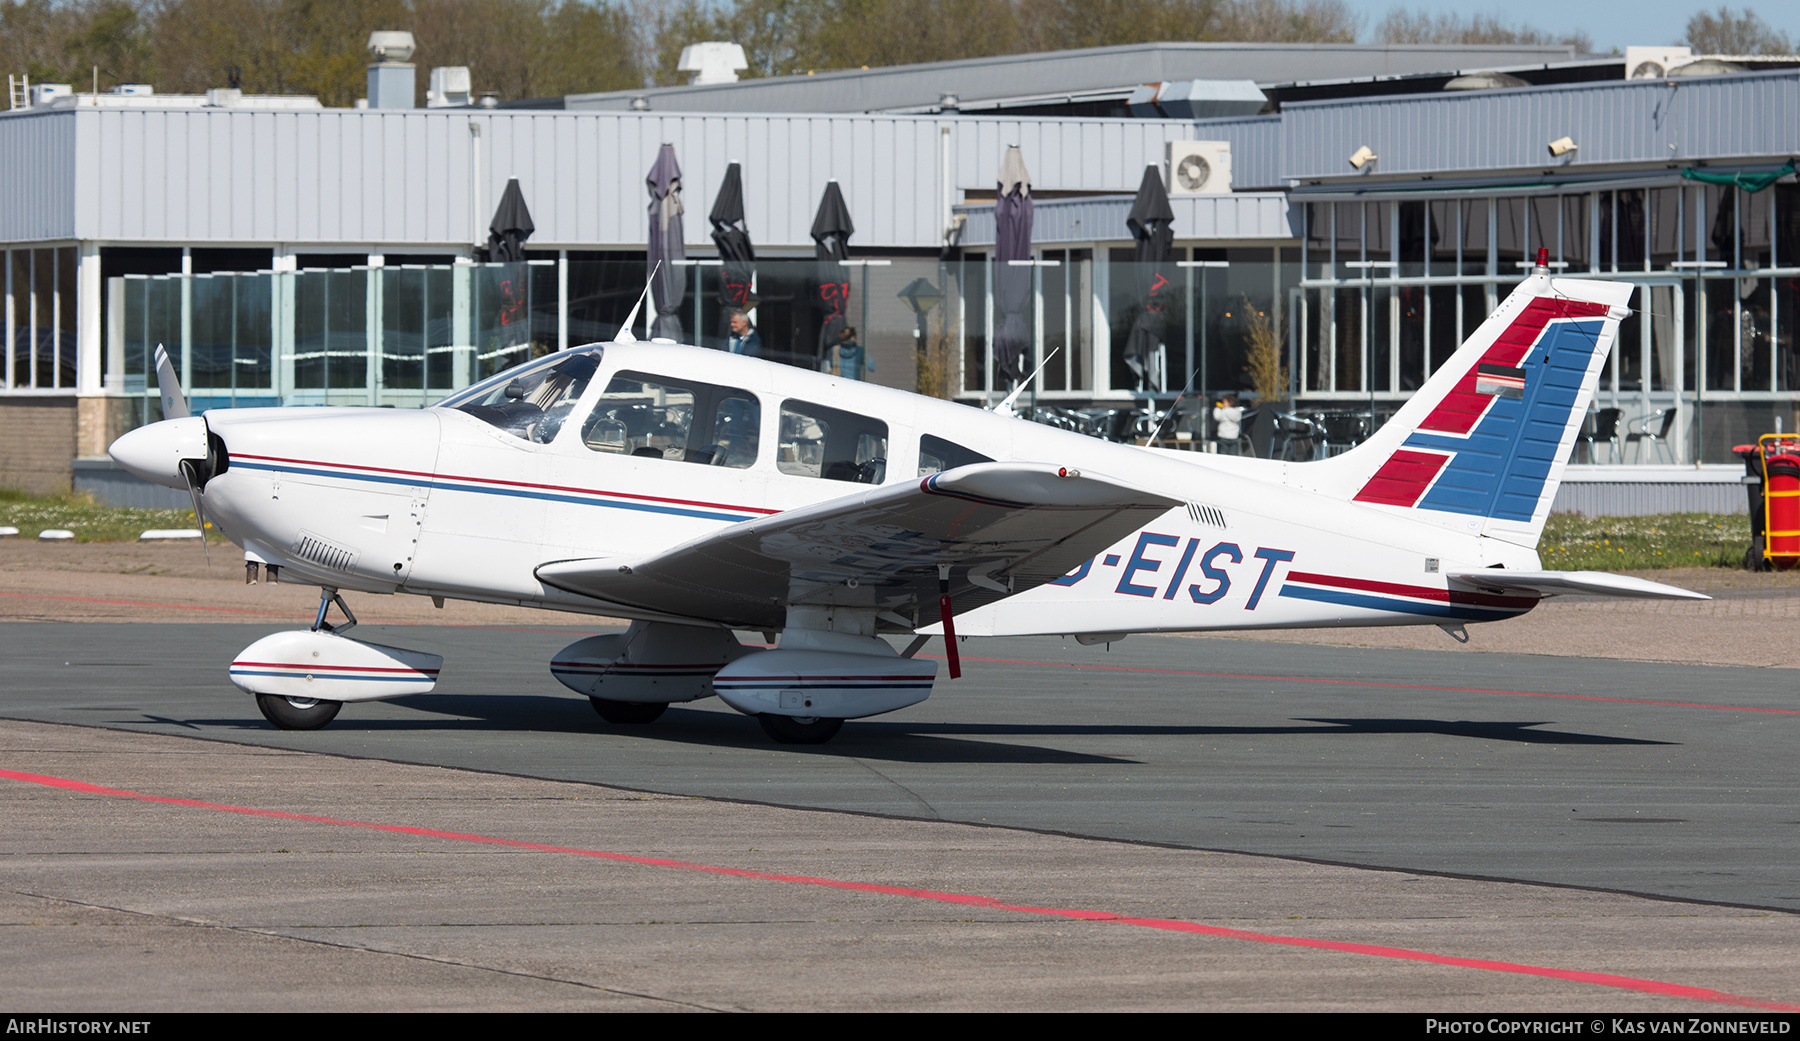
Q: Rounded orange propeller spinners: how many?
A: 0